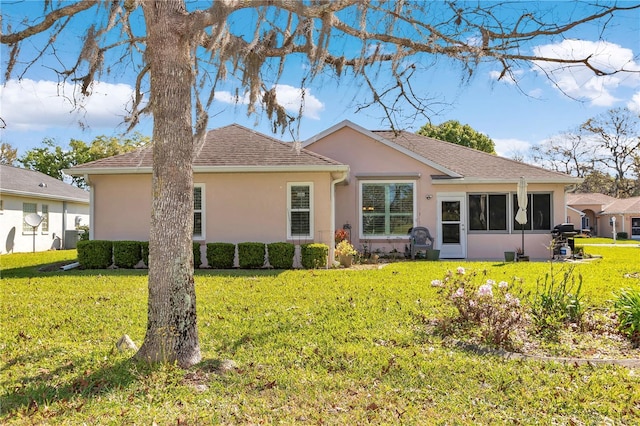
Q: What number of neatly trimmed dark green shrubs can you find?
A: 8